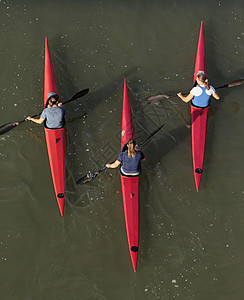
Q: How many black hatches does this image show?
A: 3